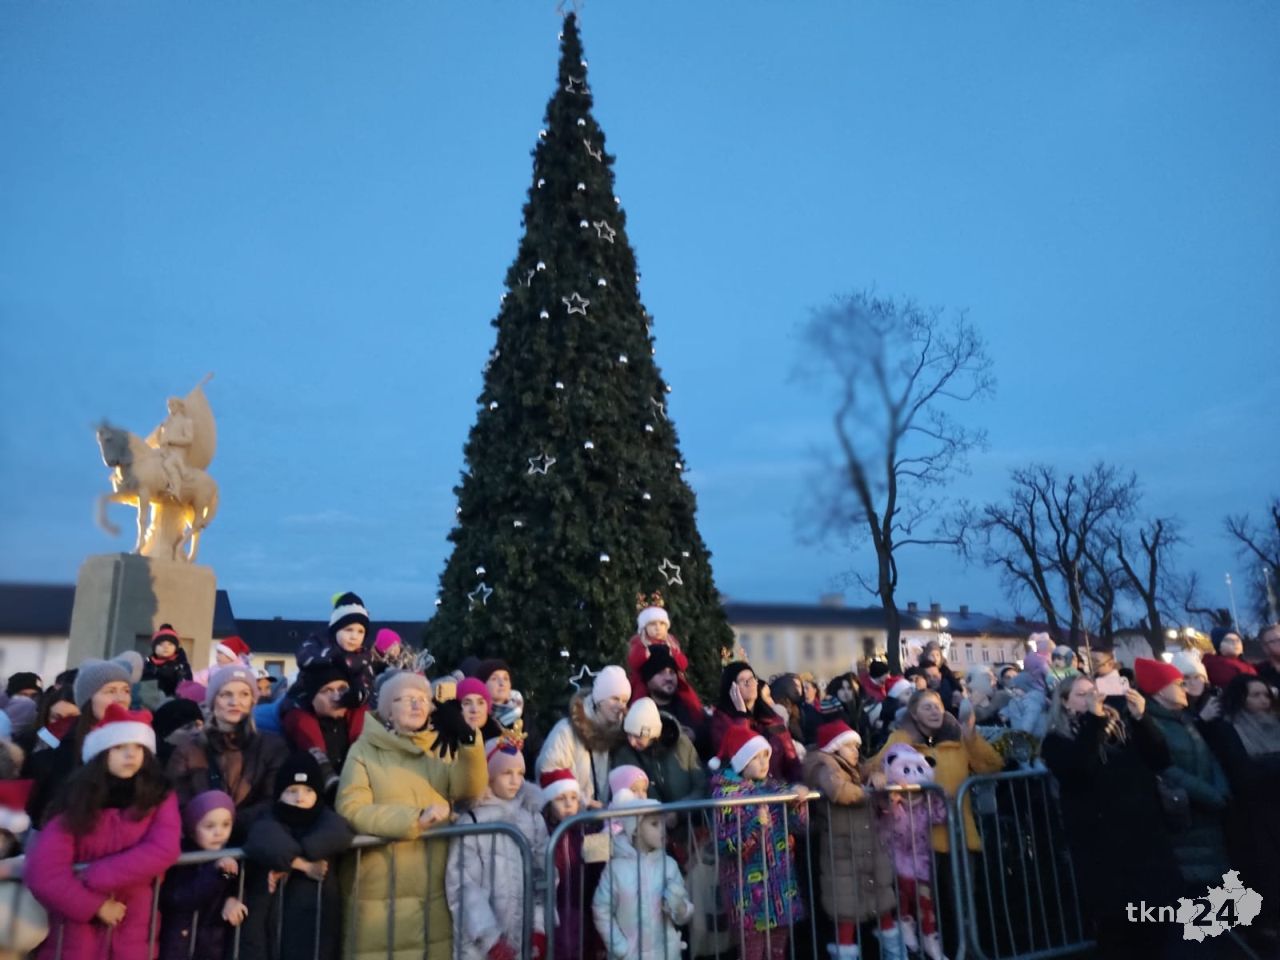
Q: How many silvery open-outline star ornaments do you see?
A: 11